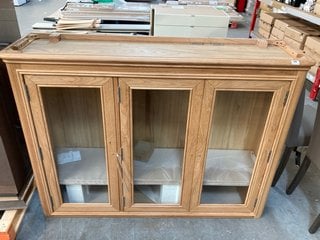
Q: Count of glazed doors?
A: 3